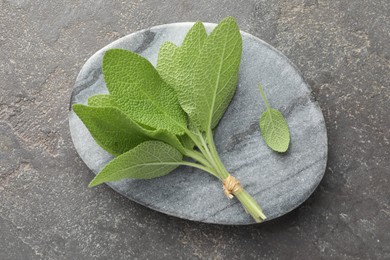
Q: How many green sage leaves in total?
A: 8